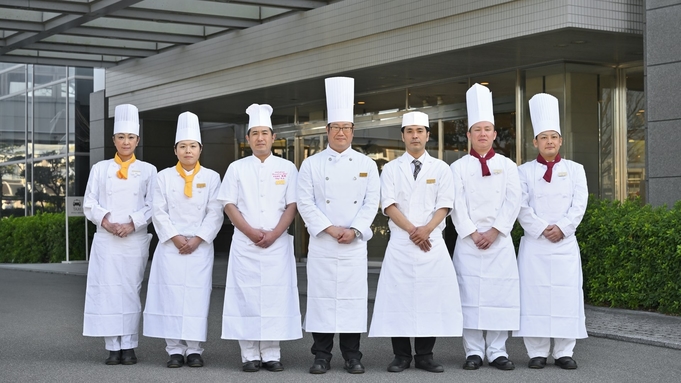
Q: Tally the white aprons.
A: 7